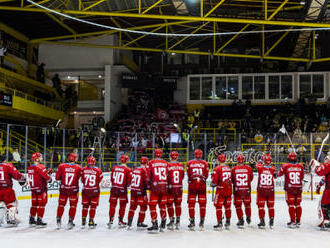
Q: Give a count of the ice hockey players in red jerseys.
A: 14